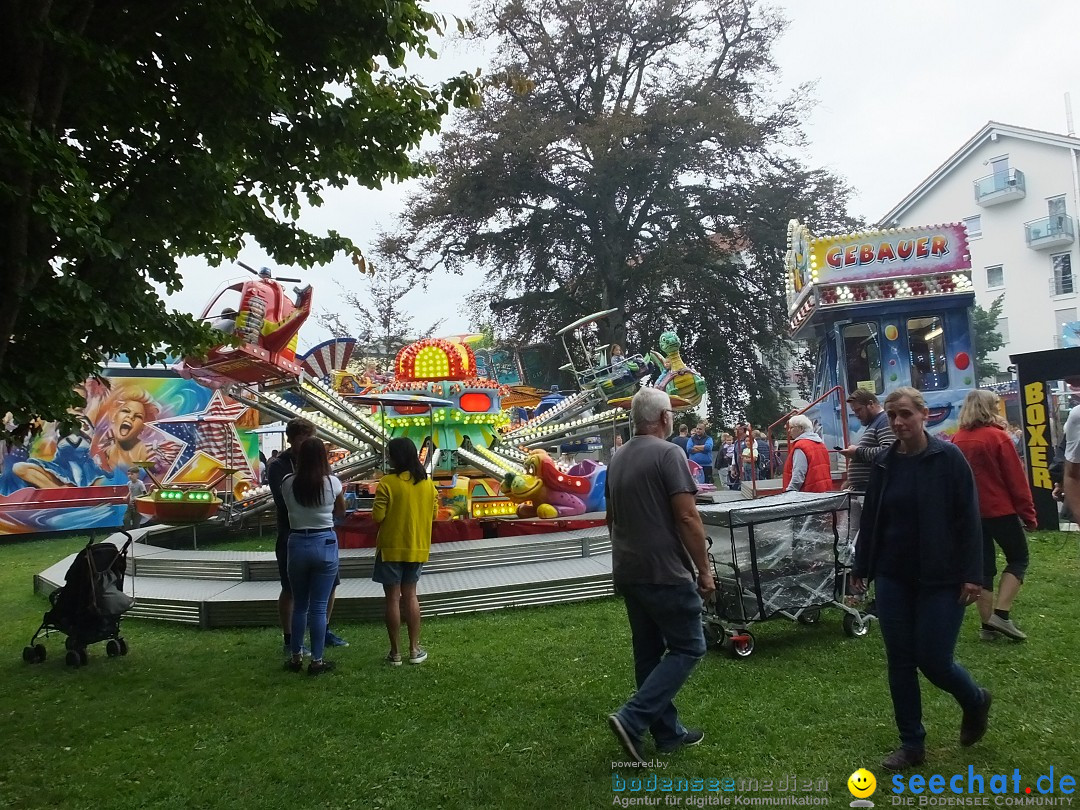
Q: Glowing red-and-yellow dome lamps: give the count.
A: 1